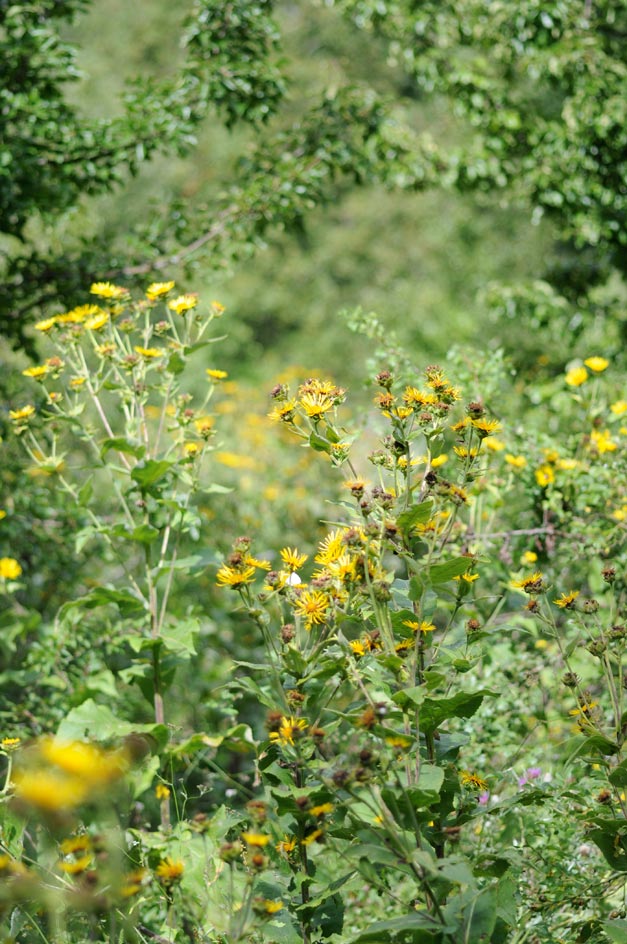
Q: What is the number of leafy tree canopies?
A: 2